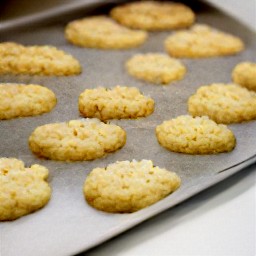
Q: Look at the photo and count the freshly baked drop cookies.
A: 13